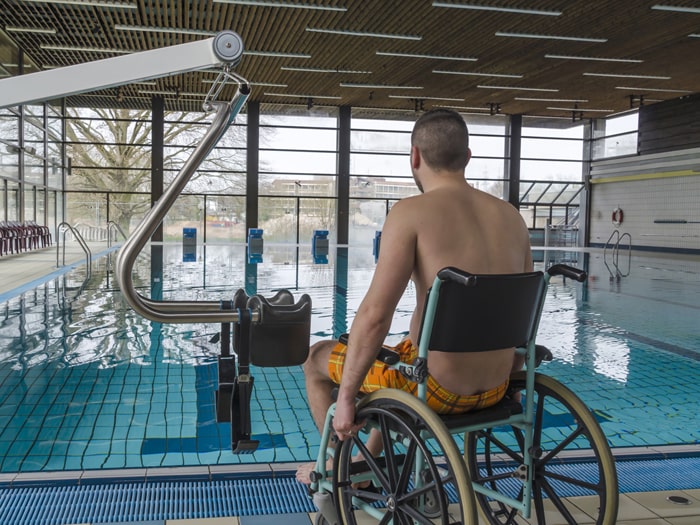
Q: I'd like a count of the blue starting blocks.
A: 4